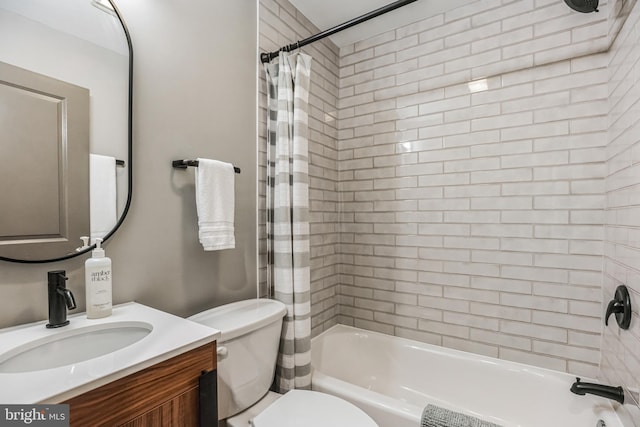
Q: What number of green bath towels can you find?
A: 0